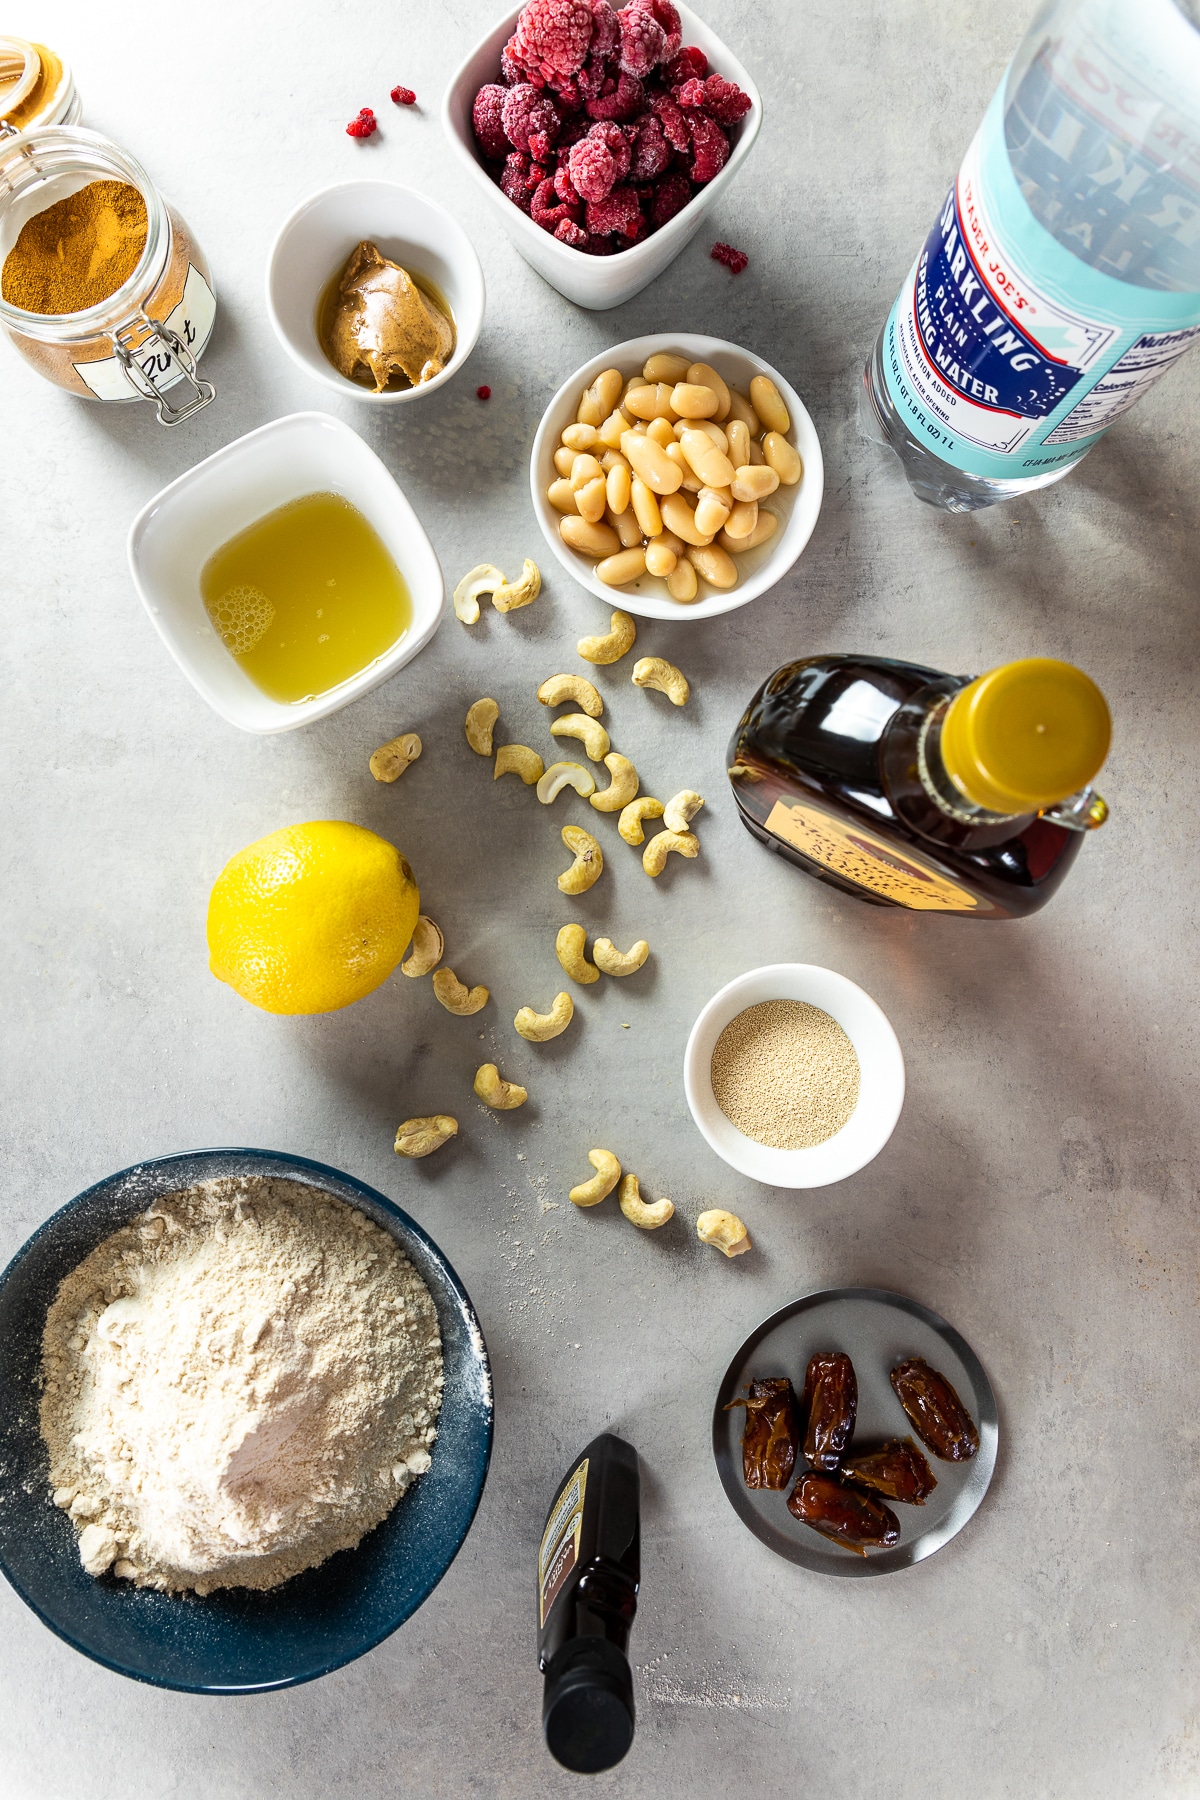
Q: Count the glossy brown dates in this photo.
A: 5